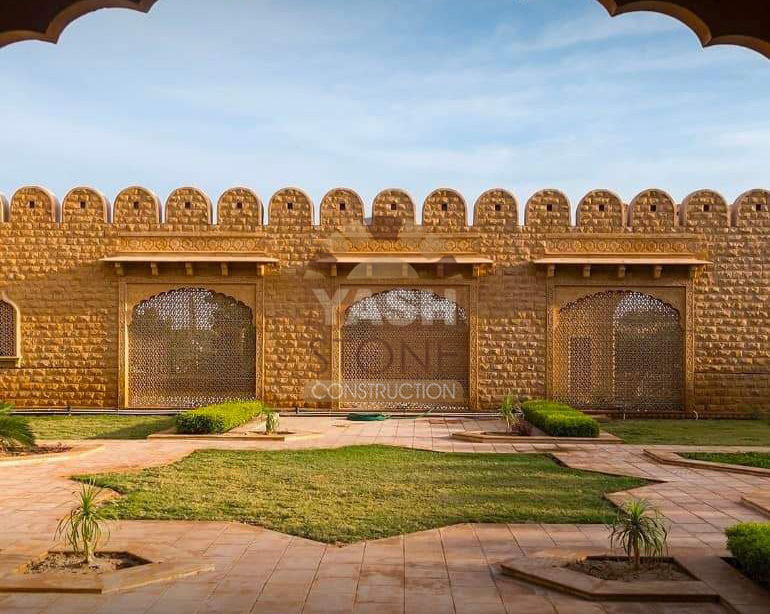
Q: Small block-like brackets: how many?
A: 15